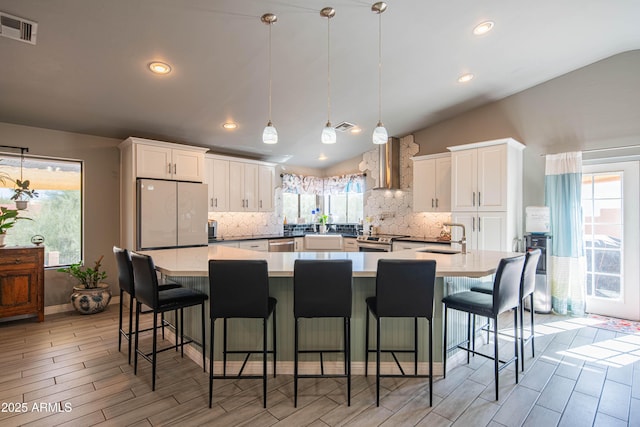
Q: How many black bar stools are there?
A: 7